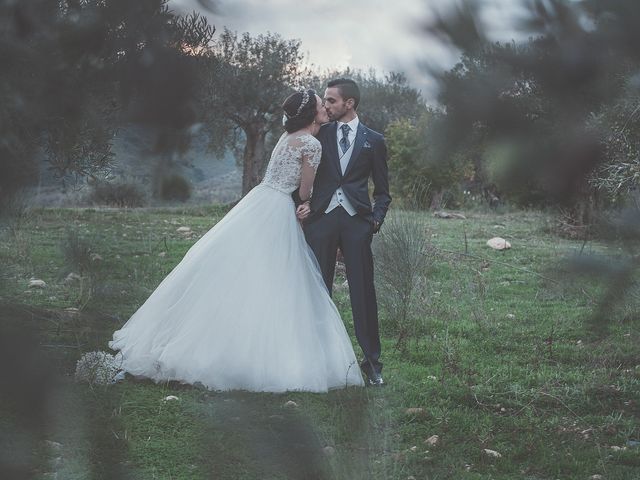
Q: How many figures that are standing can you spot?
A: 2